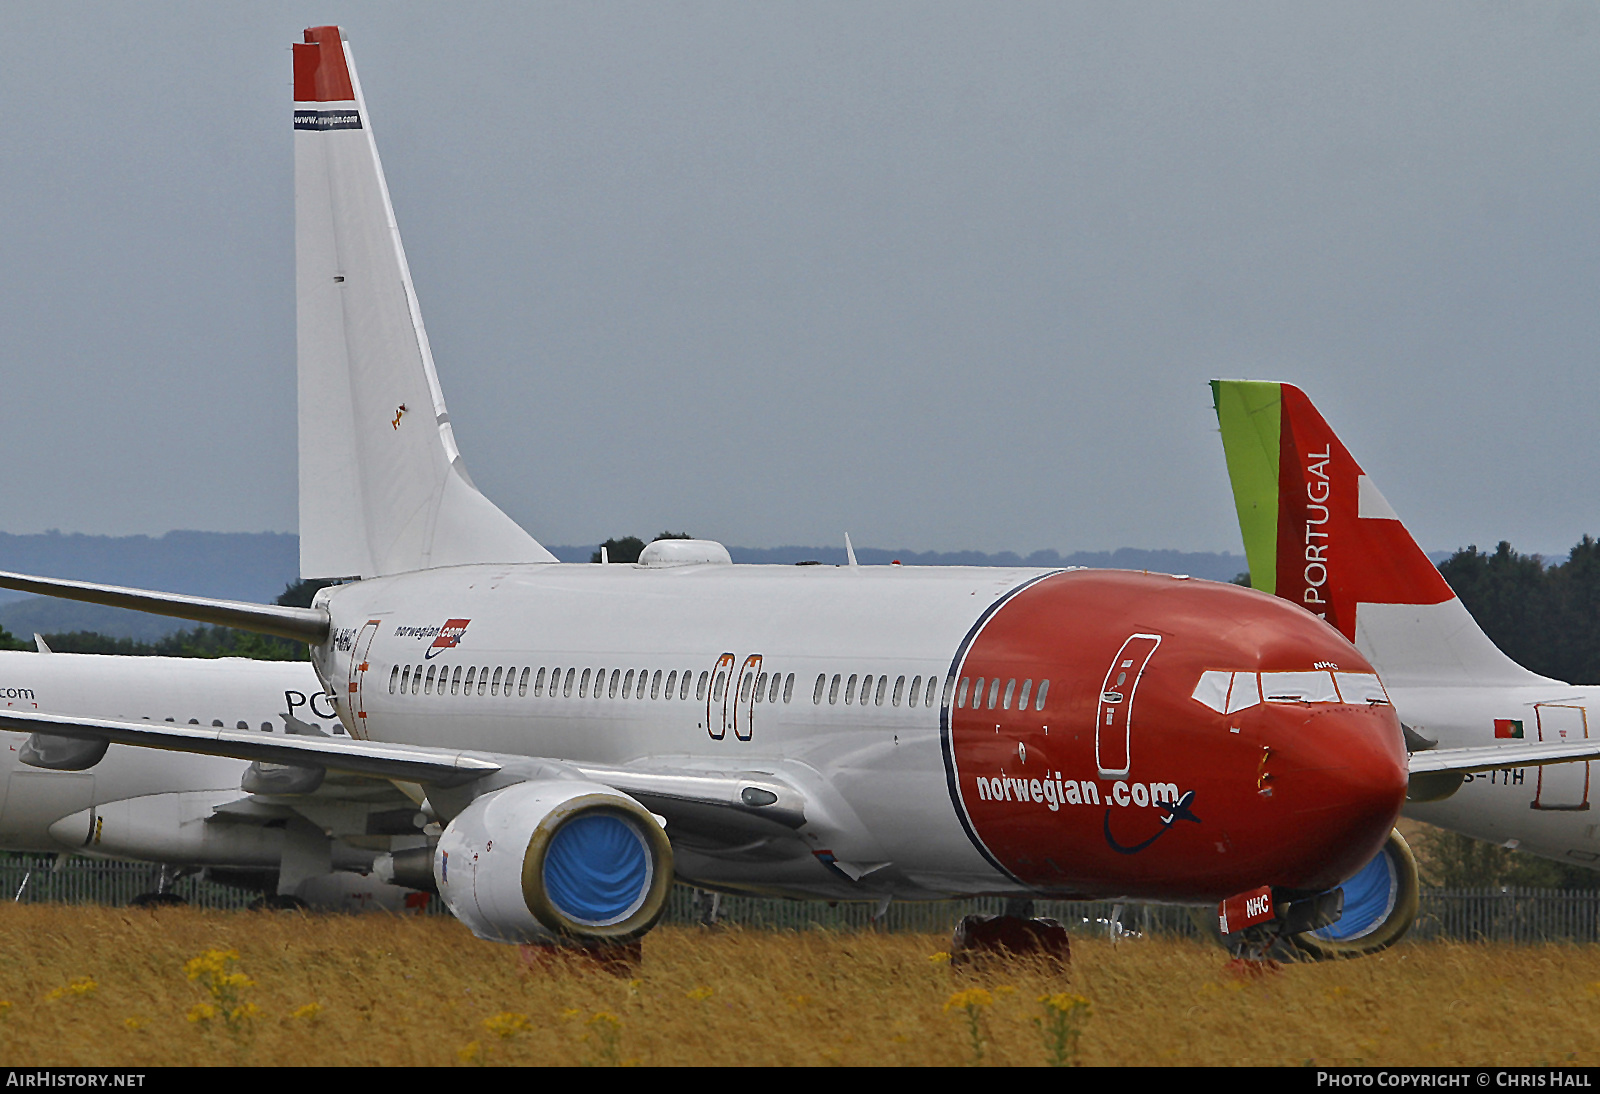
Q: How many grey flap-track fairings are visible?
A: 3